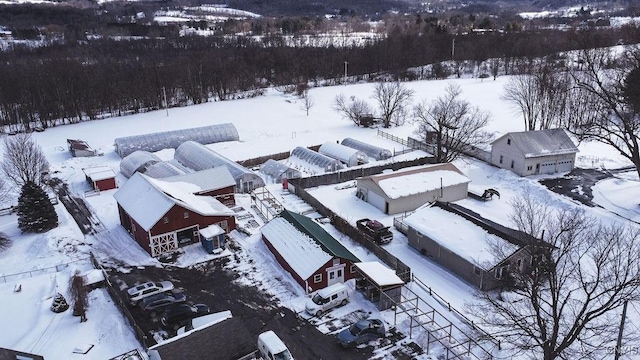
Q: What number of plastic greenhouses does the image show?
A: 8